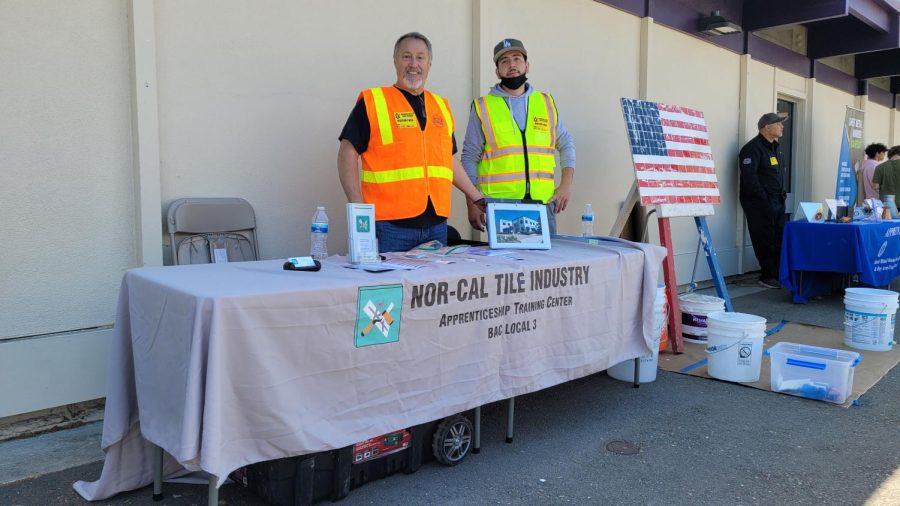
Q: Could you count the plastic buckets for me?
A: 5